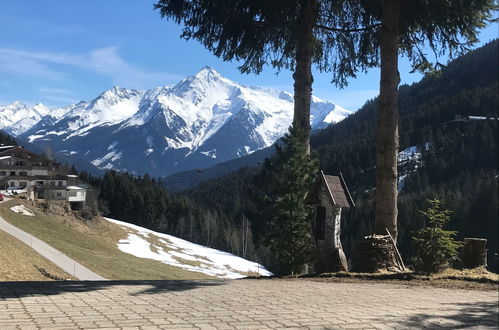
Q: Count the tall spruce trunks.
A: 2